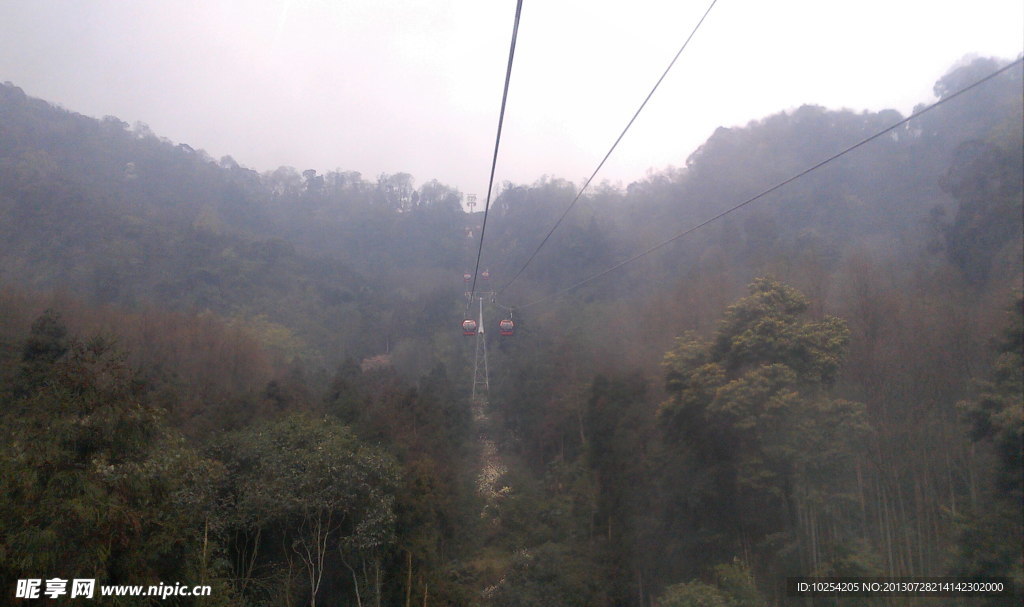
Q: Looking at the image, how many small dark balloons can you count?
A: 0